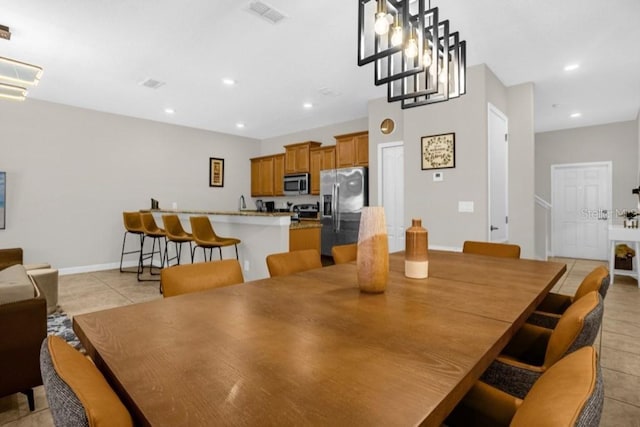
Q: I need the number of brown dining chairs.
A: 8